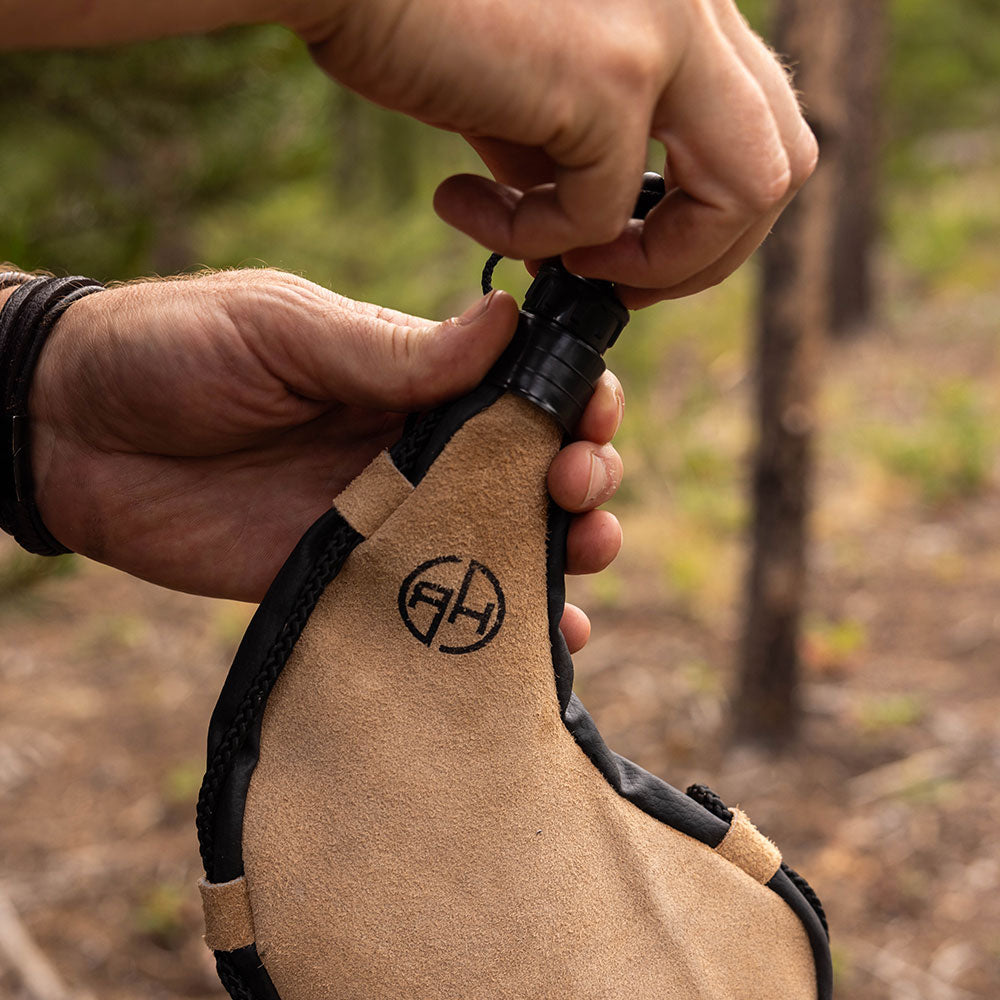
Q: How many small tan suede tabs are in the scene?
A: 3